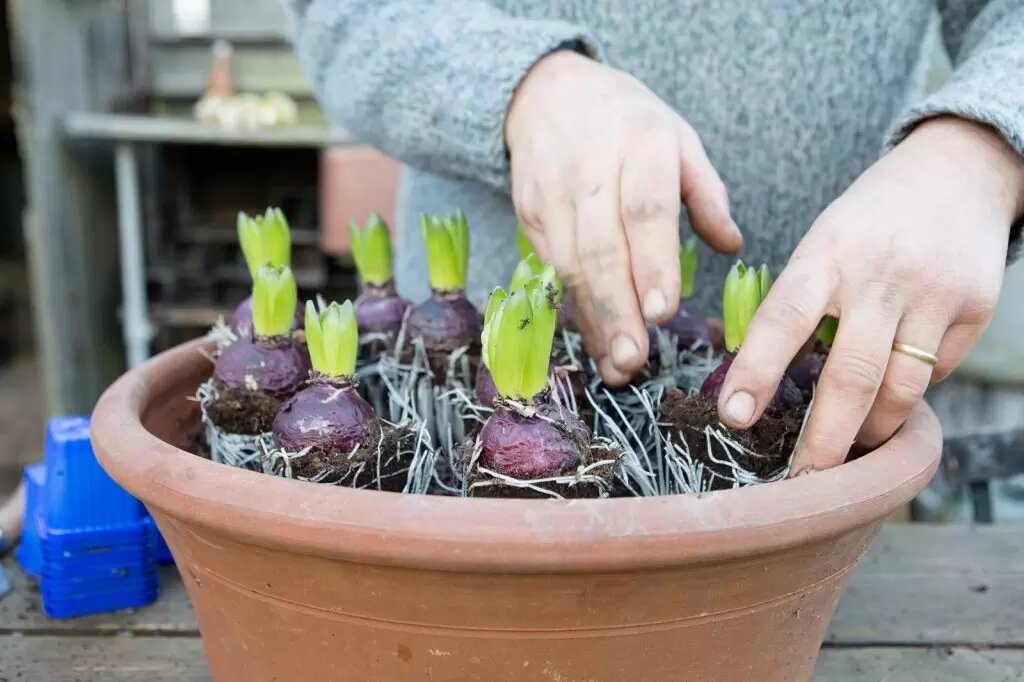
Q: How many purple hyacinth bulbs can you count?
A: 11